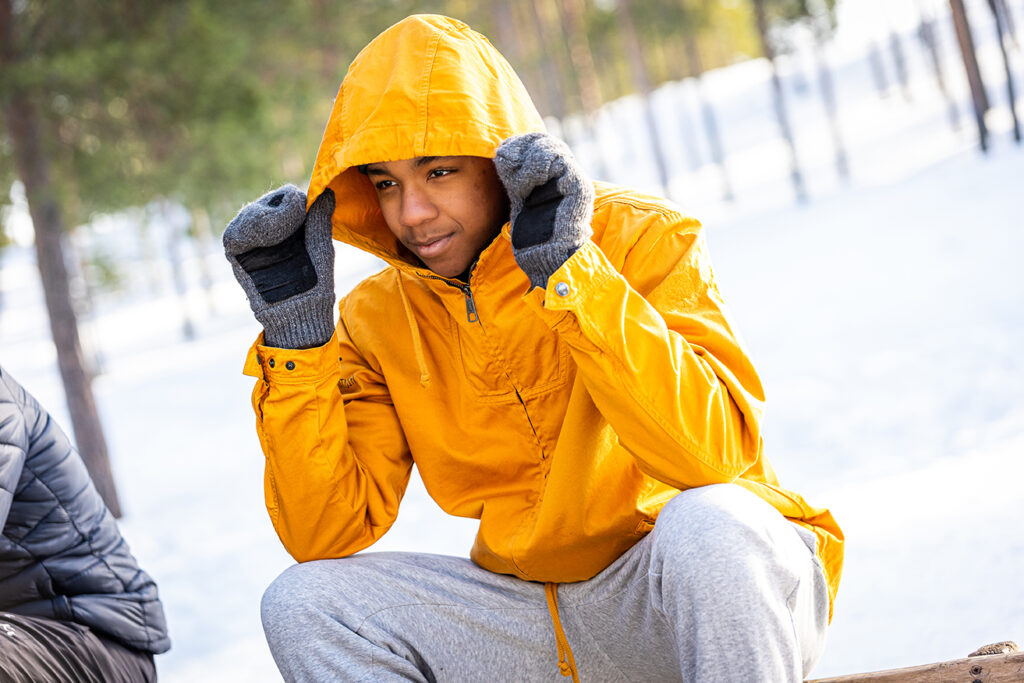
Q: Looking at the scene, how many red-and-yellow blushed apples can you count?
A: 0